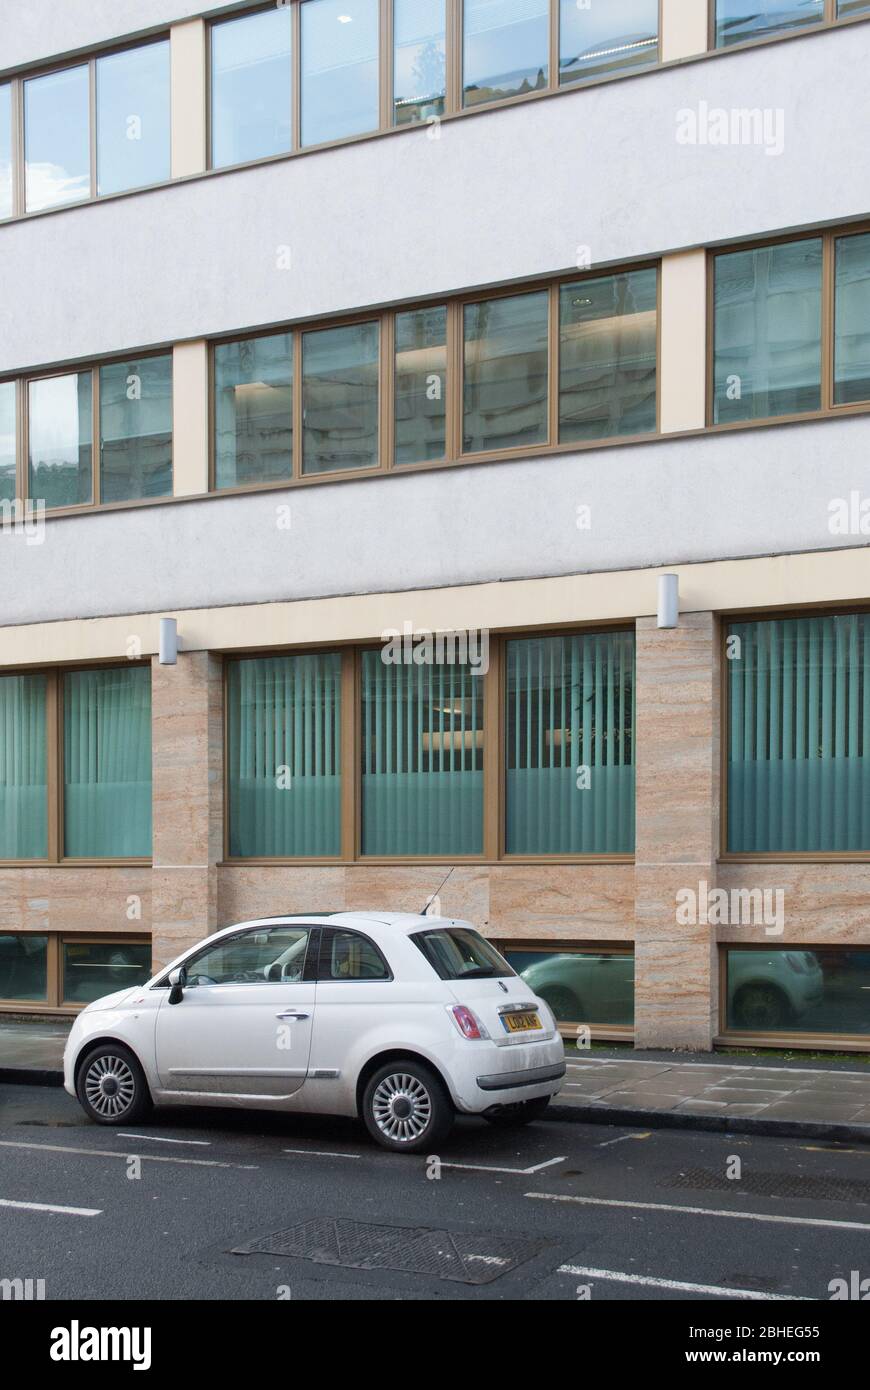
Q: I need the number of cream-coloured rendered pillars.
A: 4